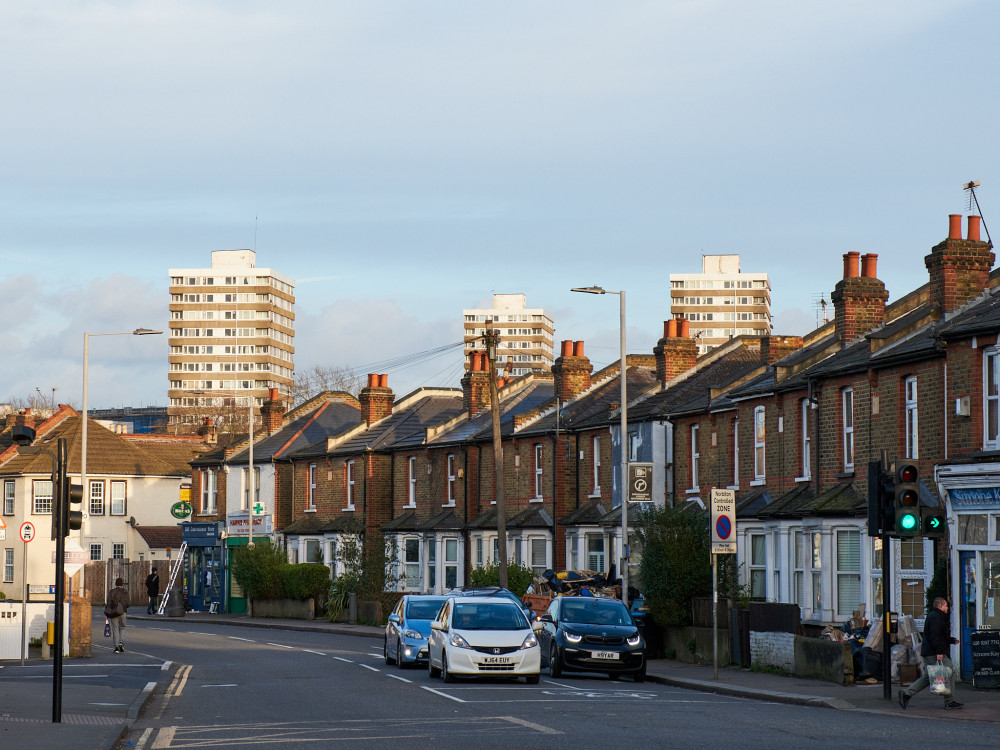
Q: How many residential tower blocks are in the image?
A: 3